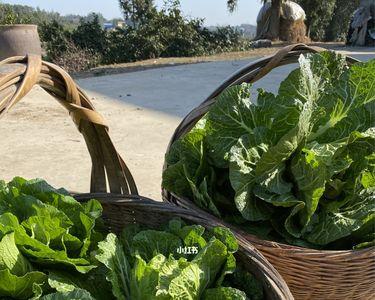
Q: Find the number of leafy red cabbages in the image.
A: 0